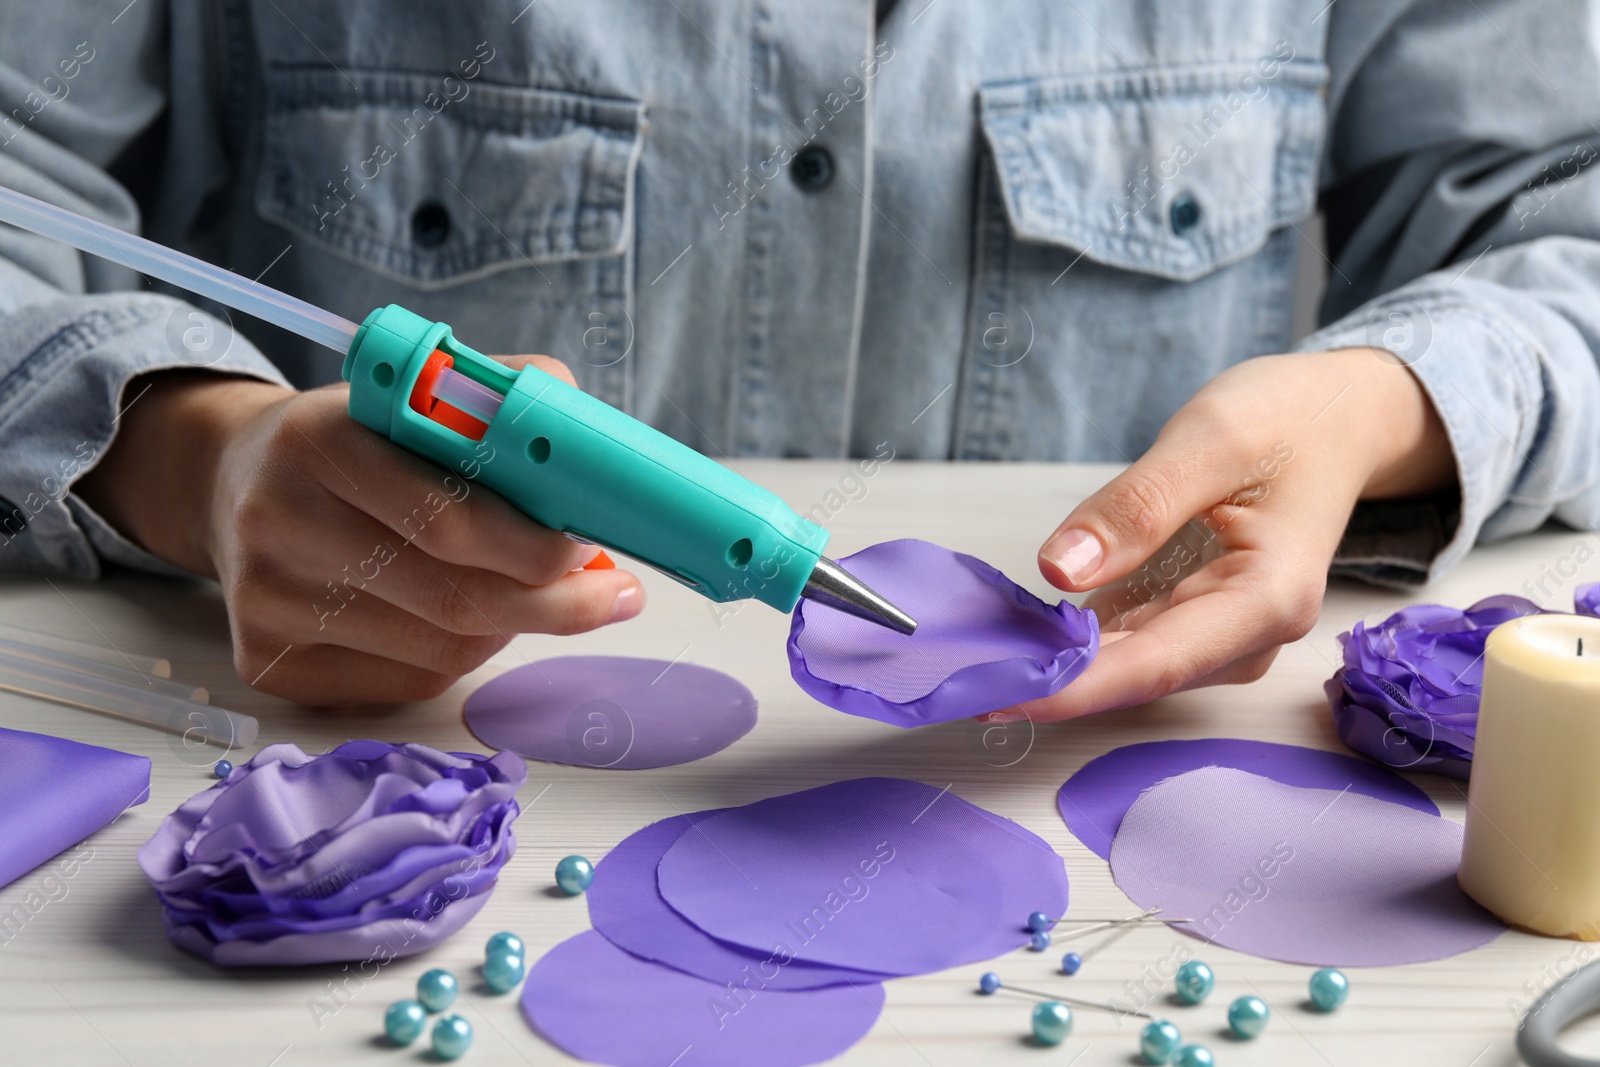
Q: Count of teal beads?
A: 12